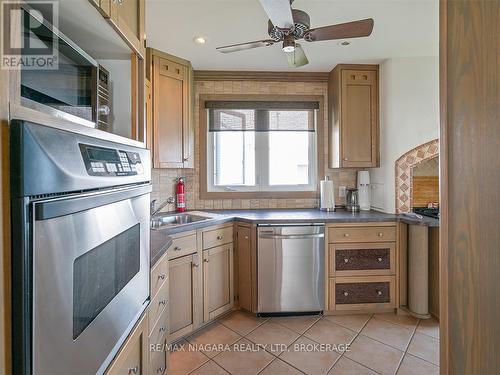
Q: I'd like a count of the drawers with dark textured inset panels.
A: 2